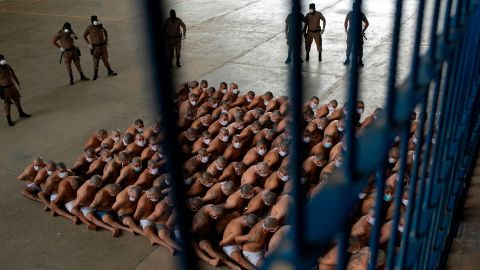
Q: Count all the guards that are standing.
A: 7